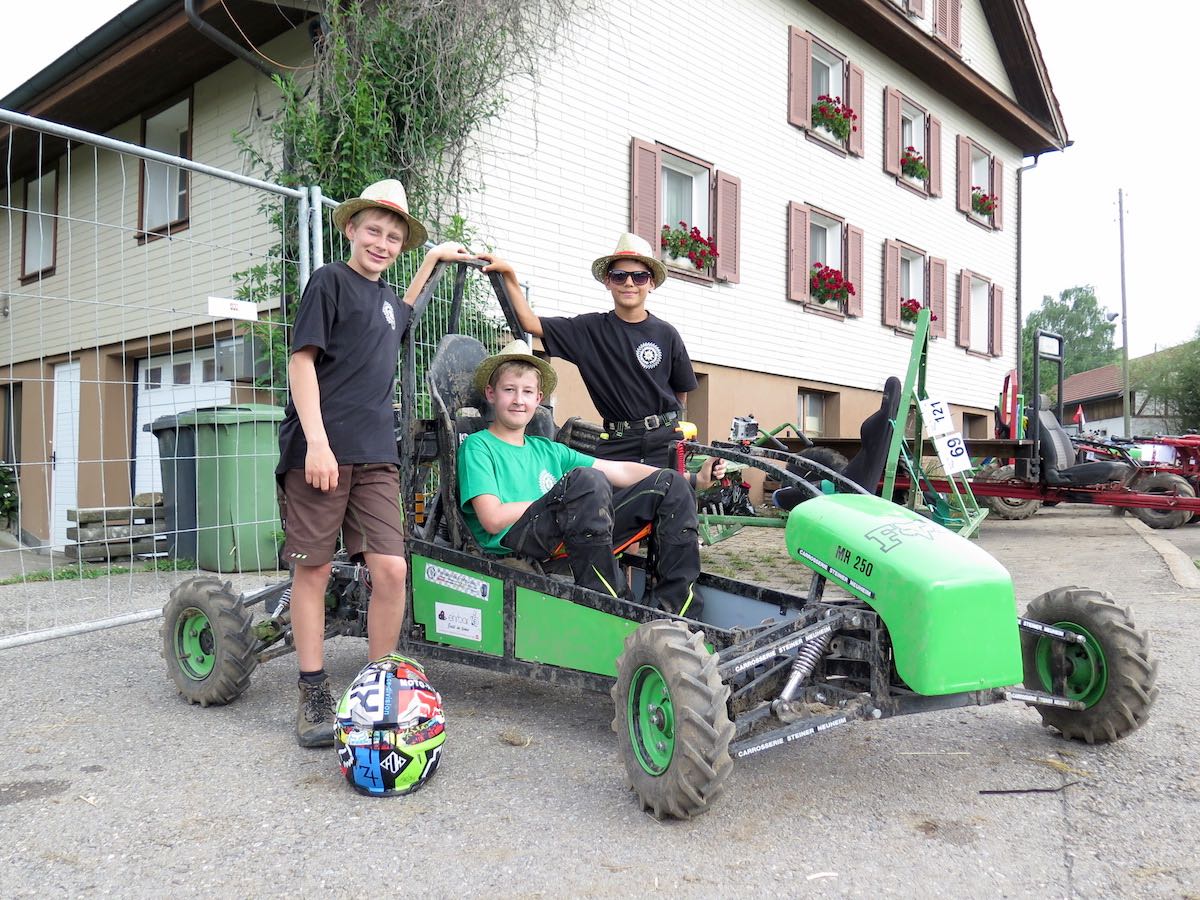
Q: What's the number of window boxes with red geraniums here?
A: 6